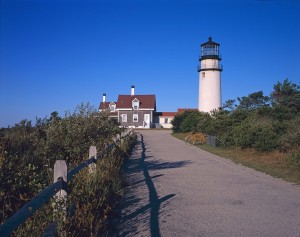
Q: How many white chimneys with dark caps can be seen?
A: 2